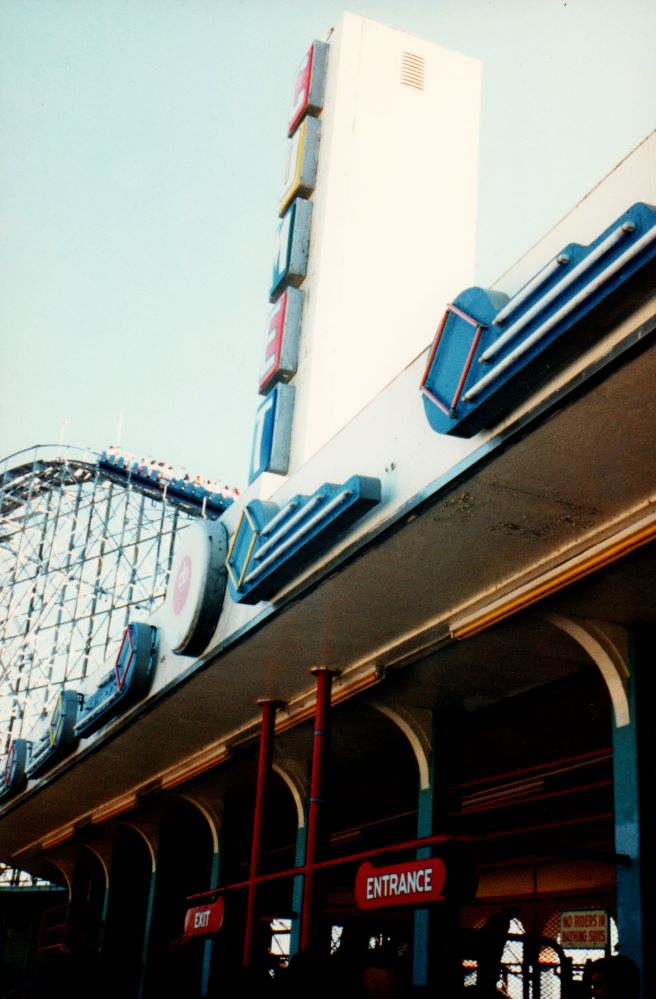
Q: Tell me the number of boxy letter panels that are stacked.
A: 5